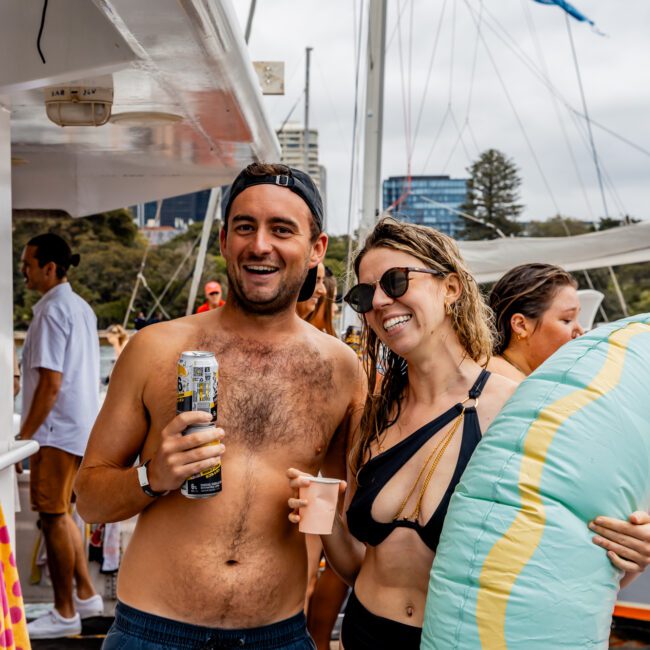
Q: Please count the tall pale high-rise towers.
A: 1